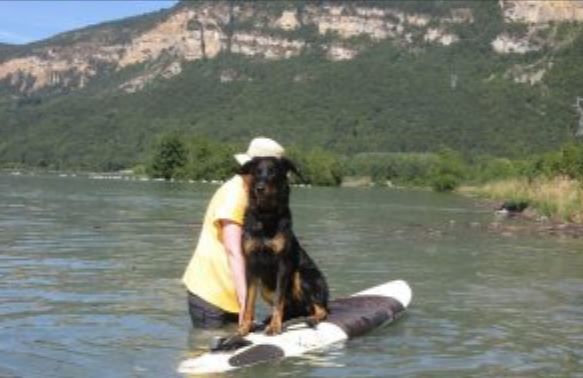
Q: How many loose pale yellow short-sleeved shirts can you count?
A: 1